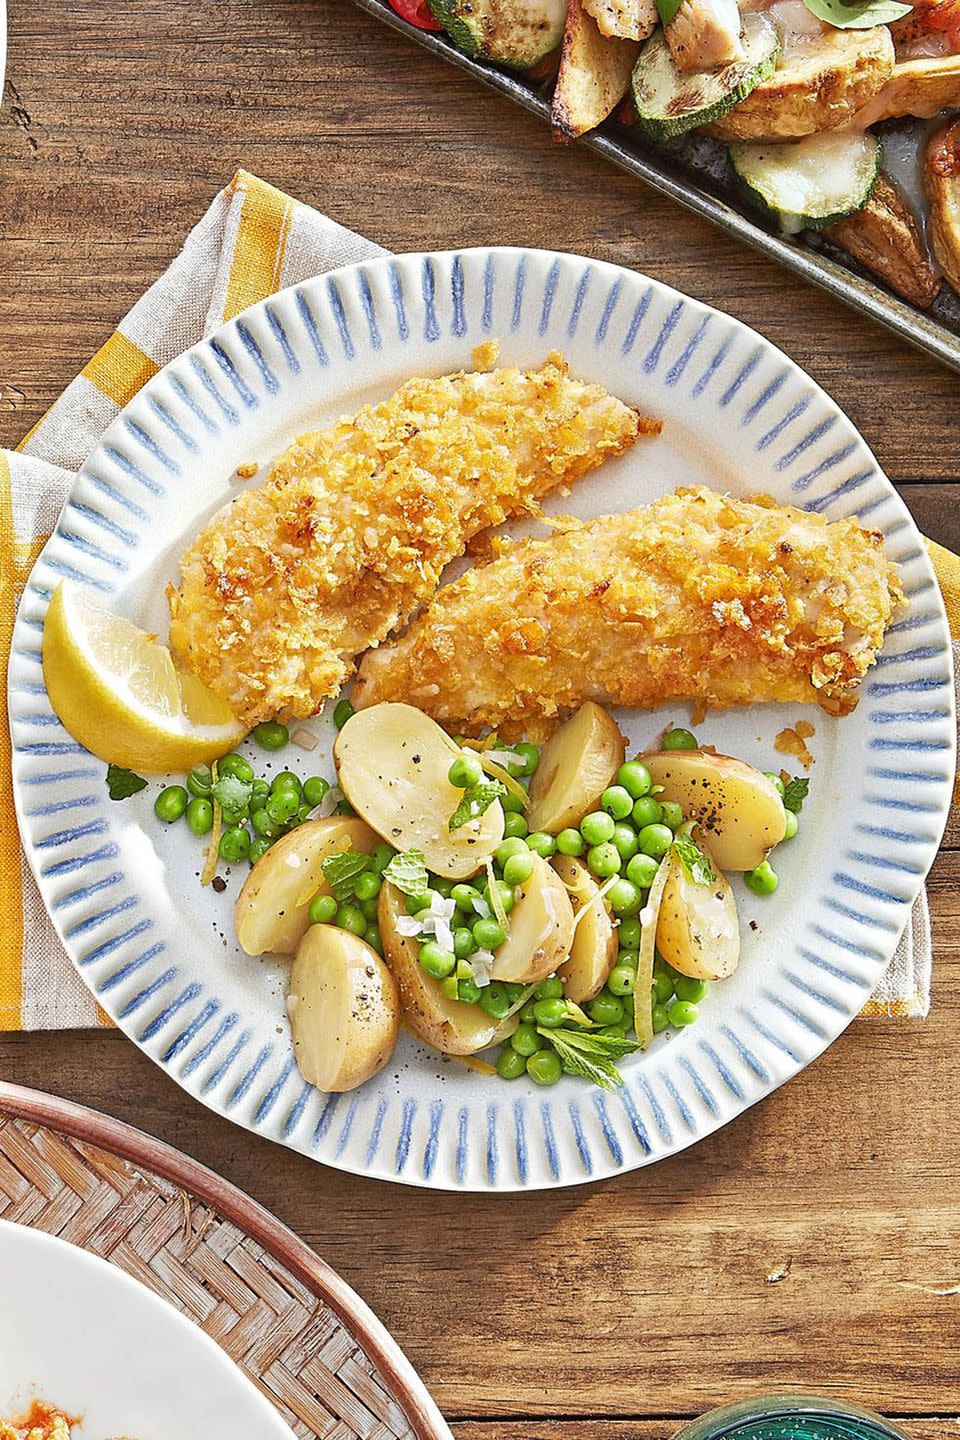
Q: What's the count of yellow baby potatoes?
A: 9